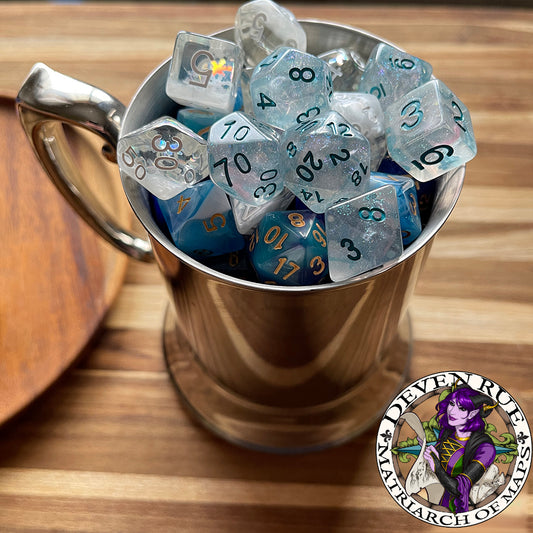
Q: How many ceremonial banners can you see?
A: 0